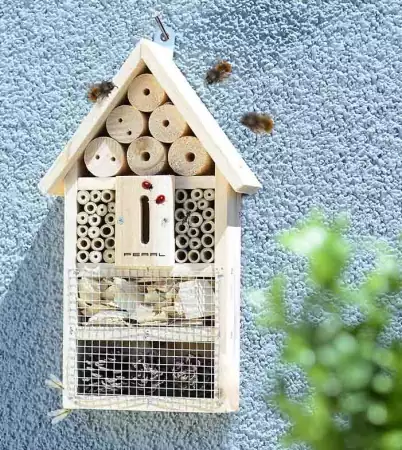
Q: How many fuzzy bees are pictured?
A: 3